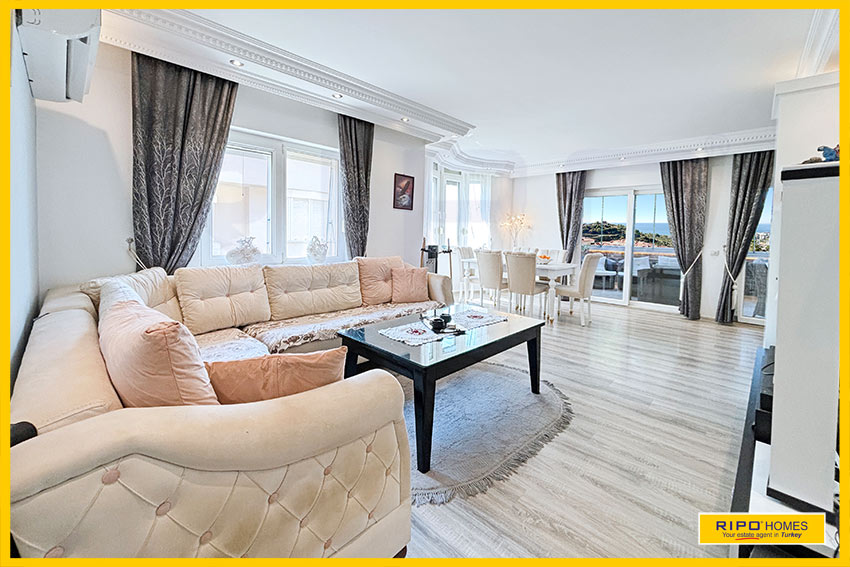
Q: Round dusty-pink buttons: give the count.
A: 13